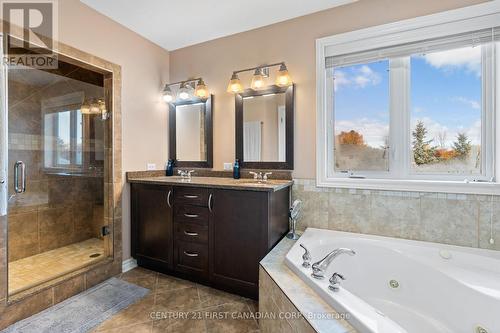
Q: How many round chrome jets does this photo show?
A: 2